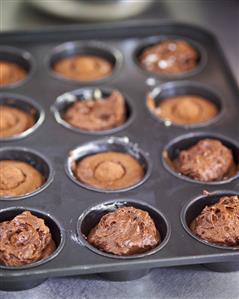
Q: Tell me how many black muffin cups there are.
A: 12